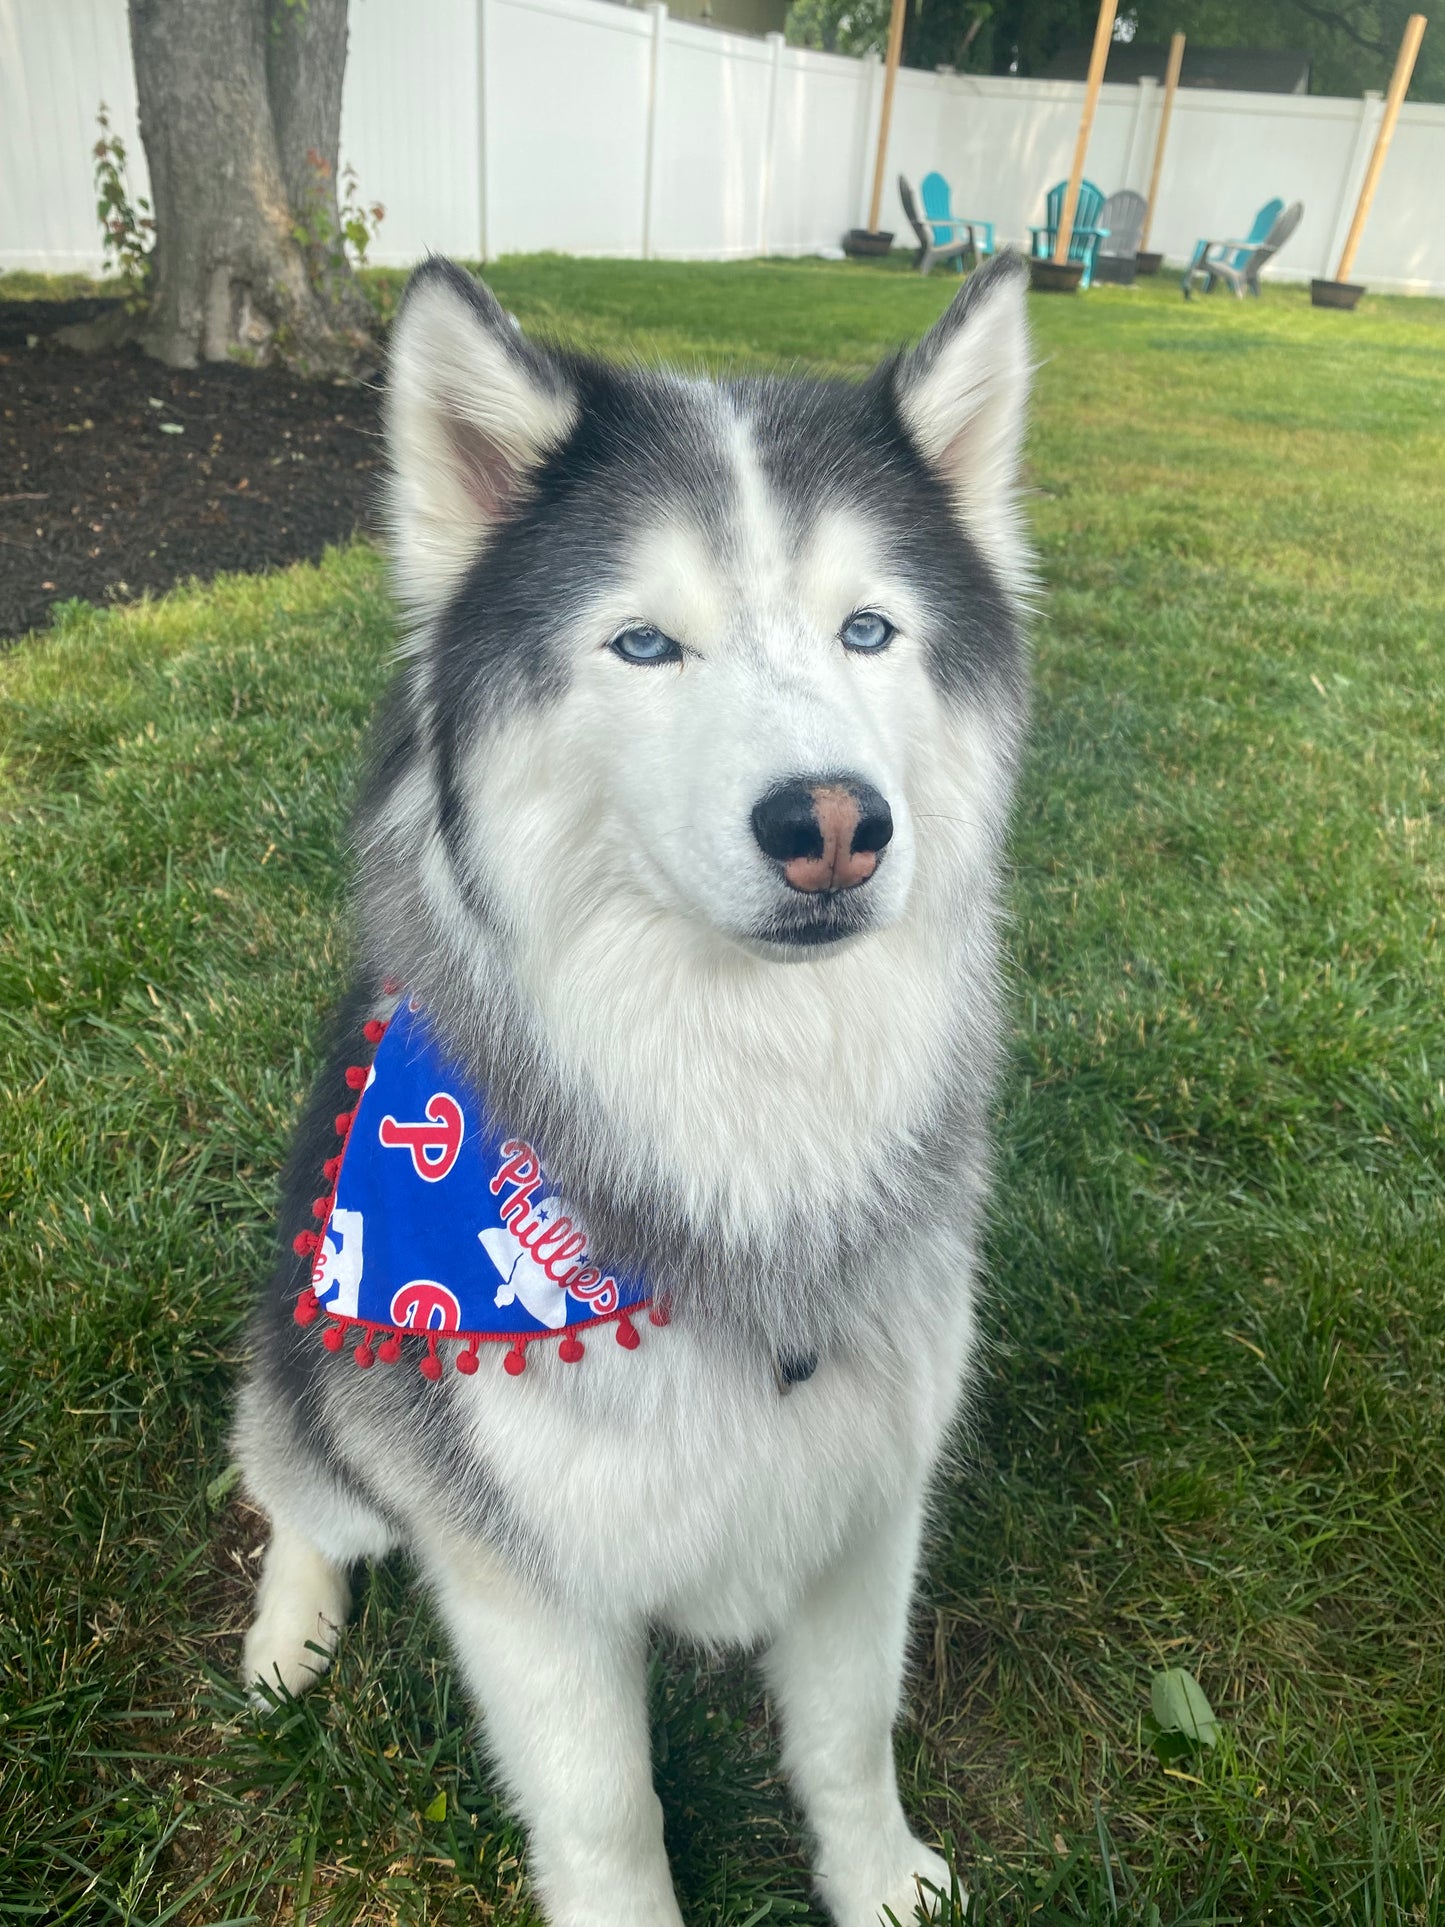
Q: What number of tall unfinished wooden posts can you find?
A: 4